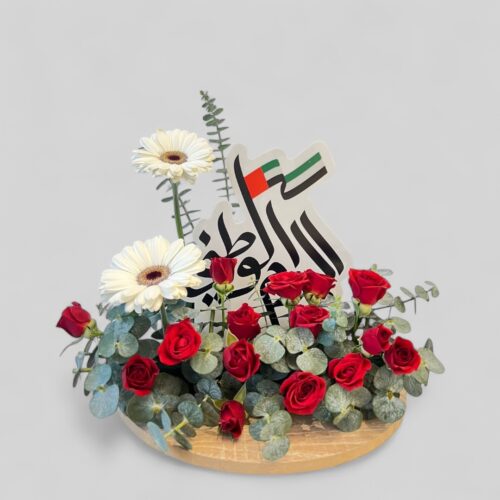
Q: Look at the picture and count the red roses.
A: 15